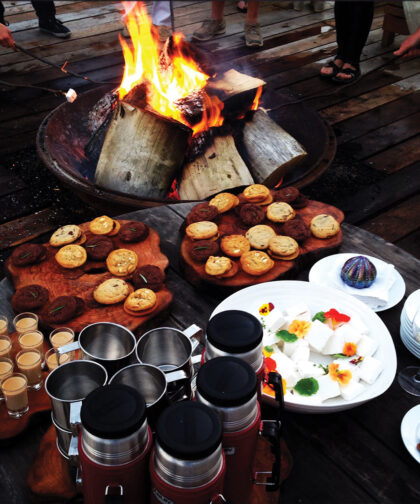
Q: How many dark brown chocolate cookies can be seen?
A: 11